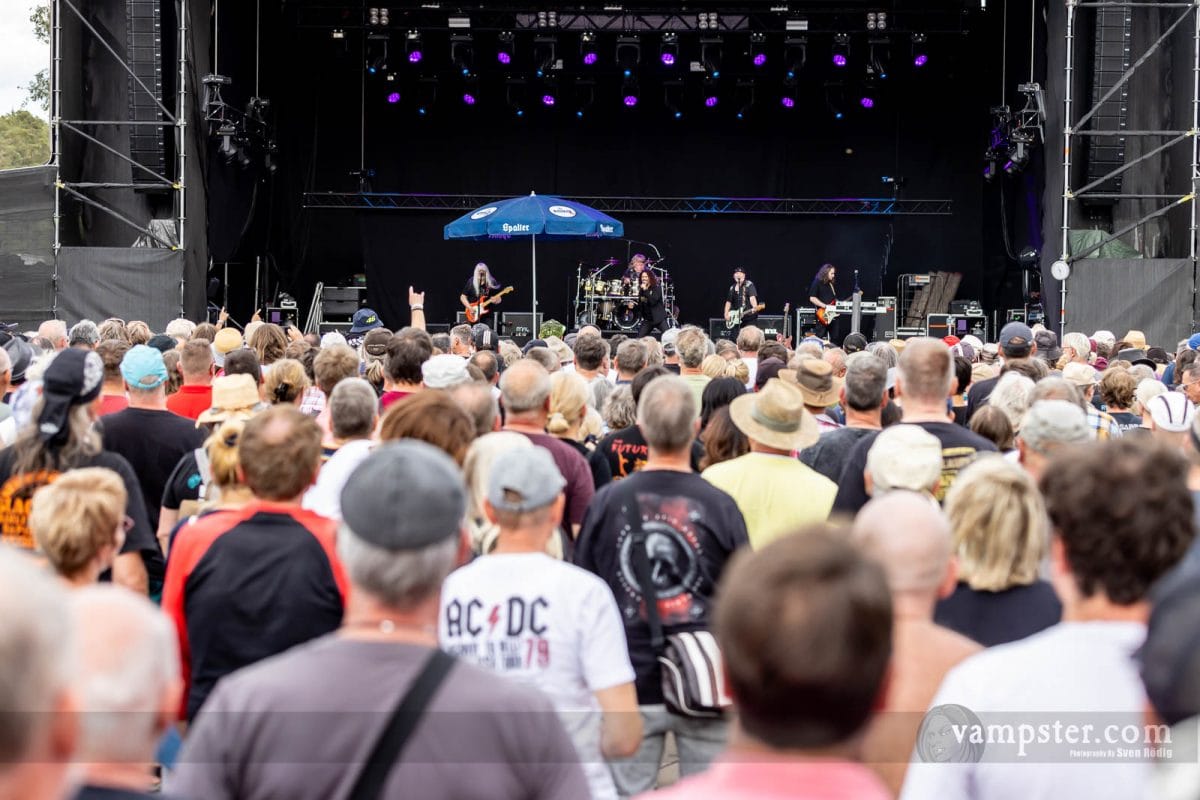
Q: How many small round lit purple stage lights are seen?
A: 14